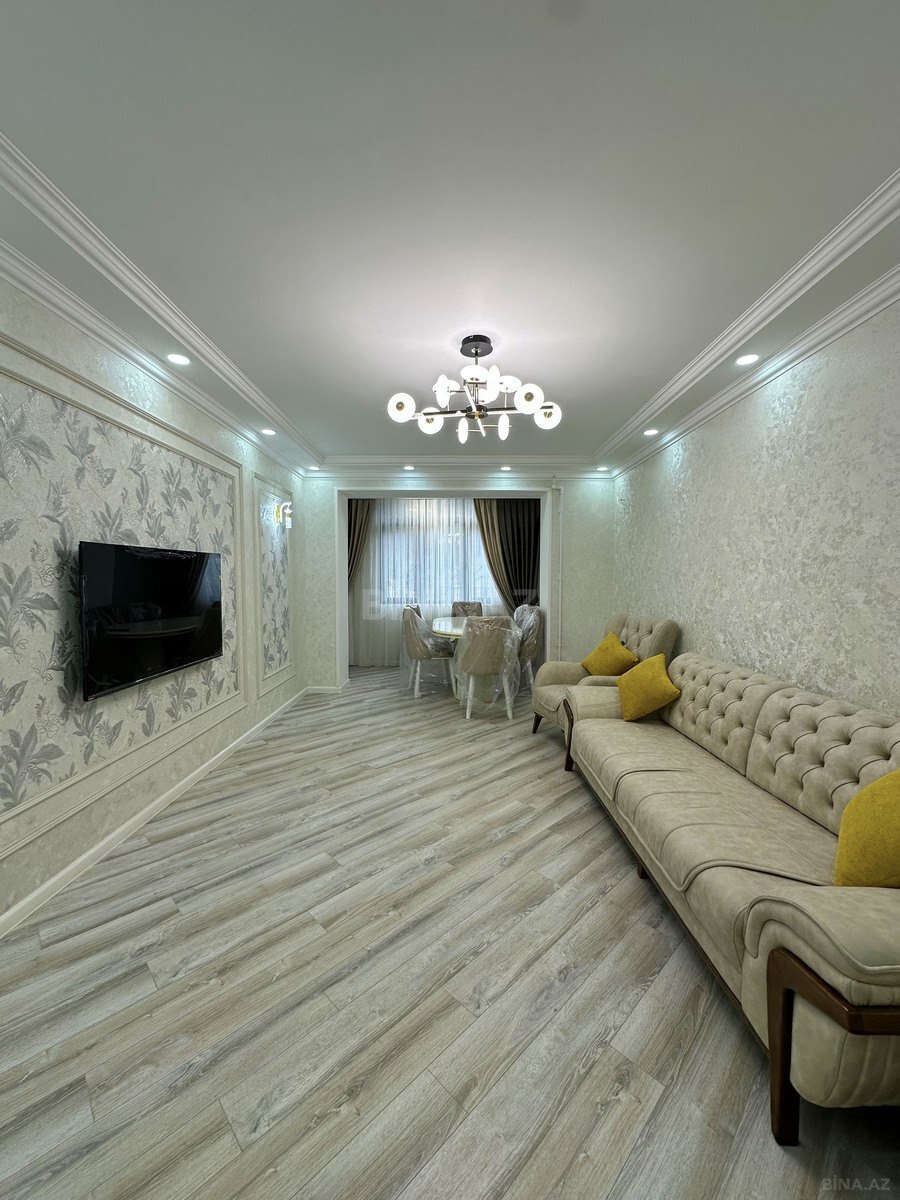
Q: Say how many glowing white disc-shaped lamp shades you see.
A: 12